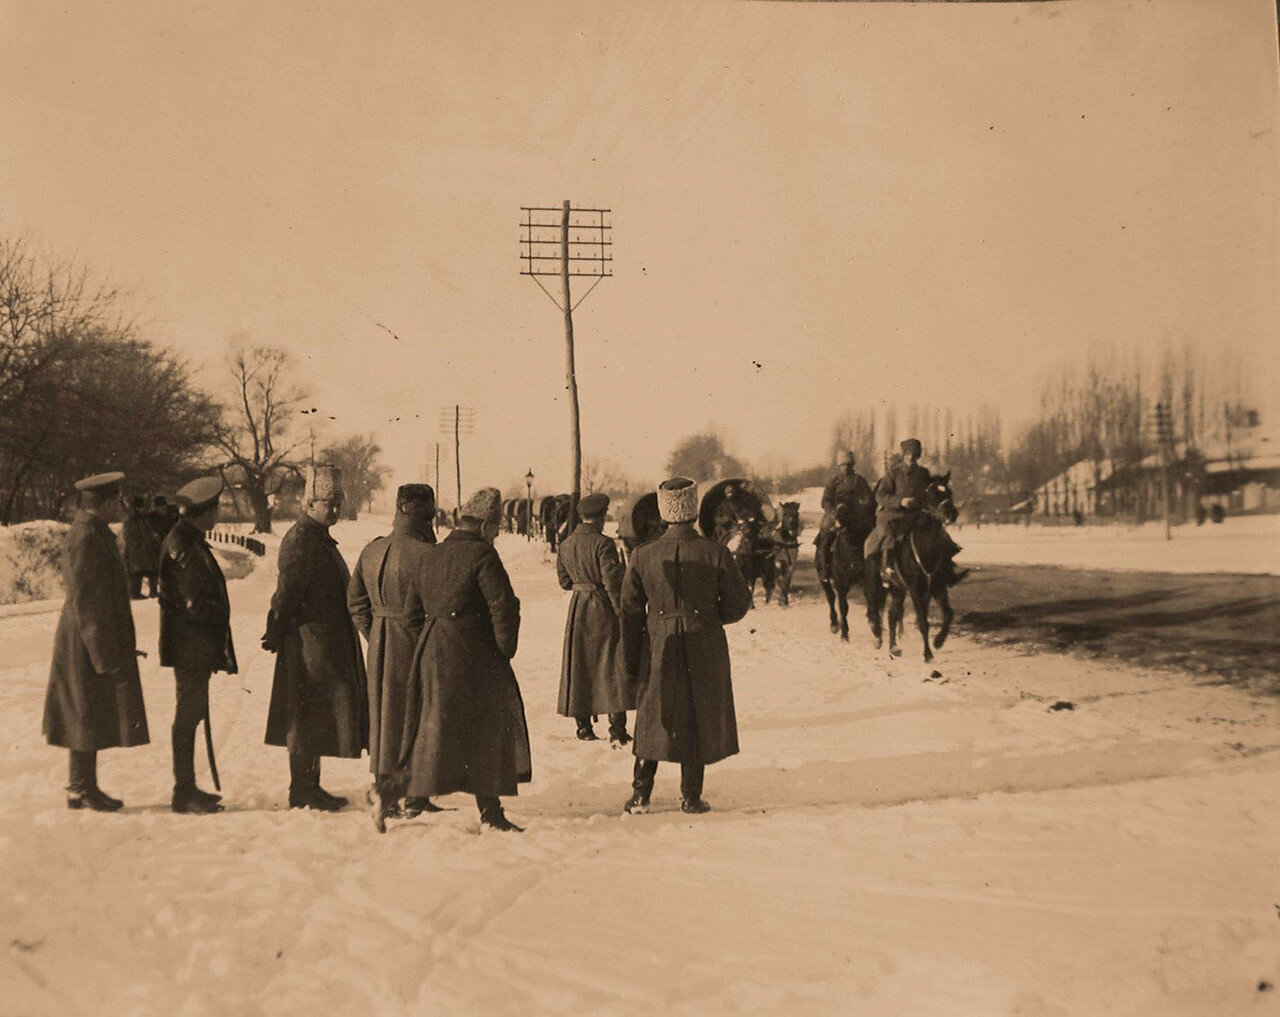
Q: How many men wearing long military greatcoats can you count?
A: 6